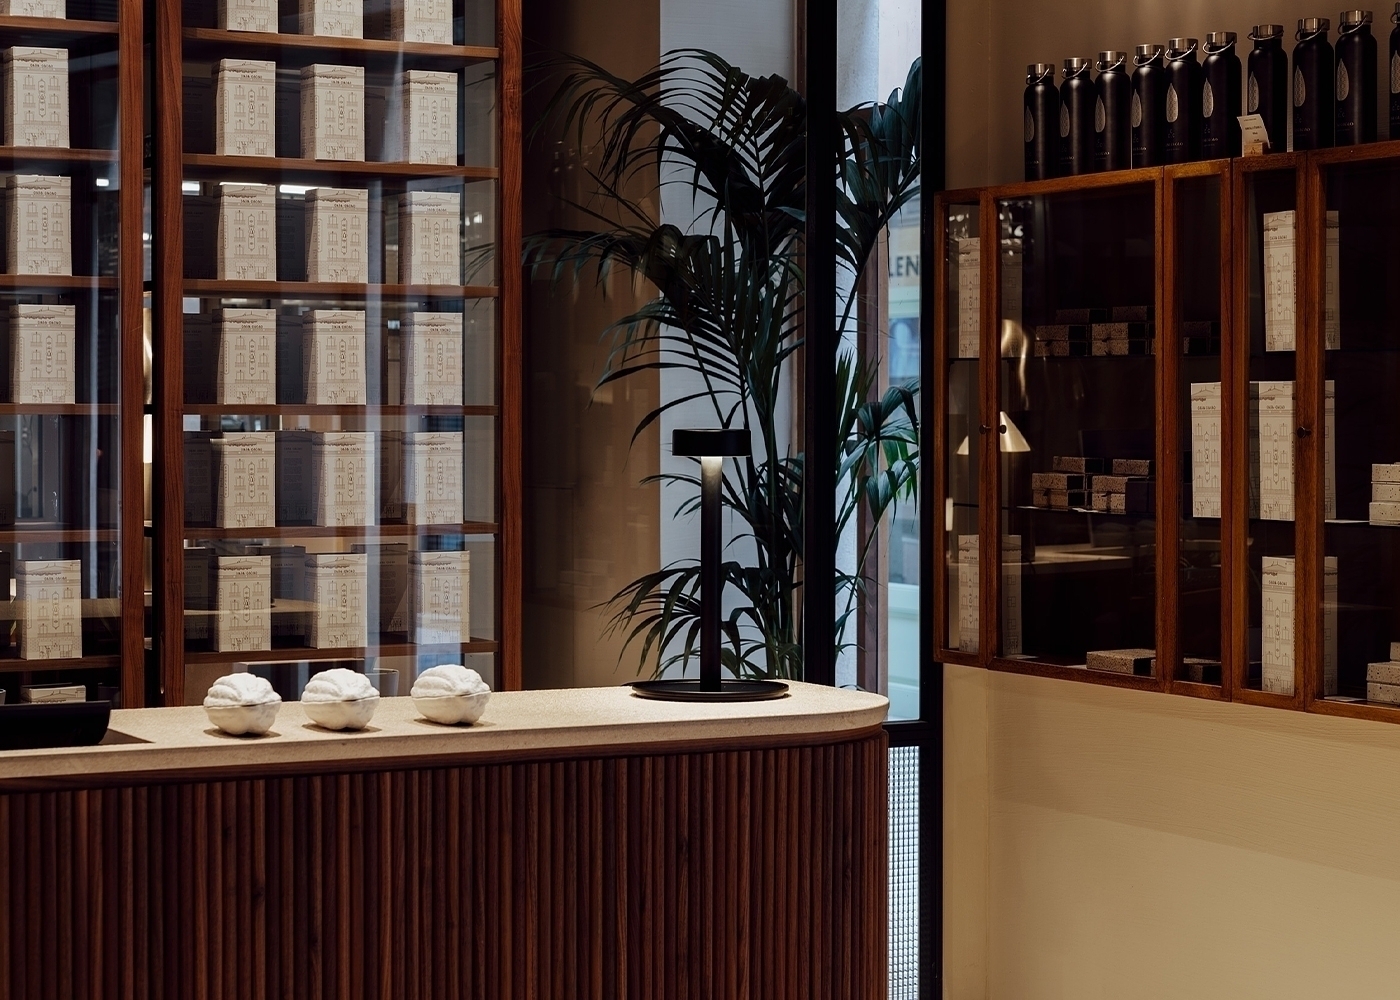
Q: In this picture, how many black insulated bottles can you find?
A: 10